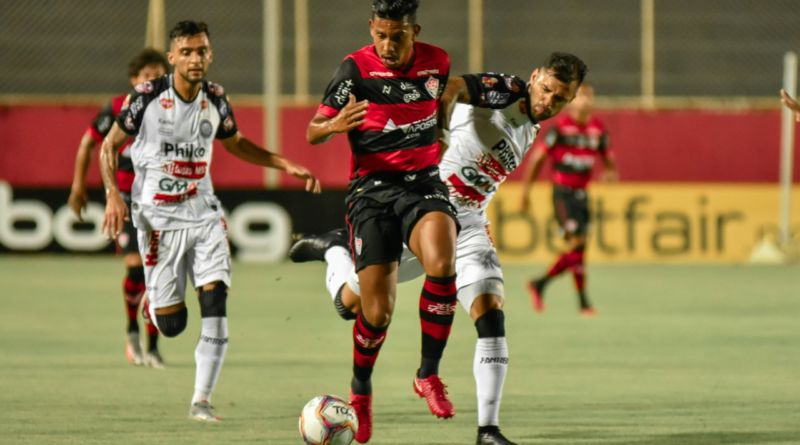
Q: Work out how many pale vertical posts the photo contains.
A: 6